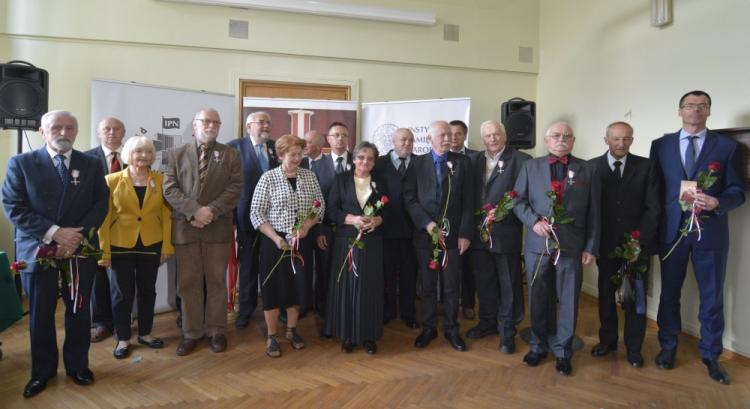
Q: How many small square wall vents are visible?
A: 3